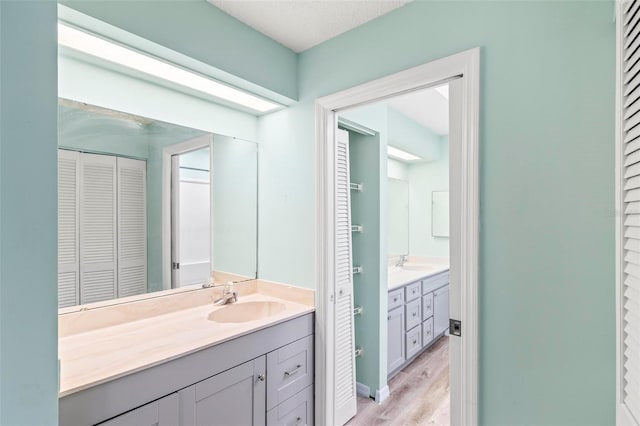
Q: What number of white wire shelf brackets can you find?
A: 5